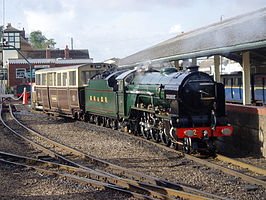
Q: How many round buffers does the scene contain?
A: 2